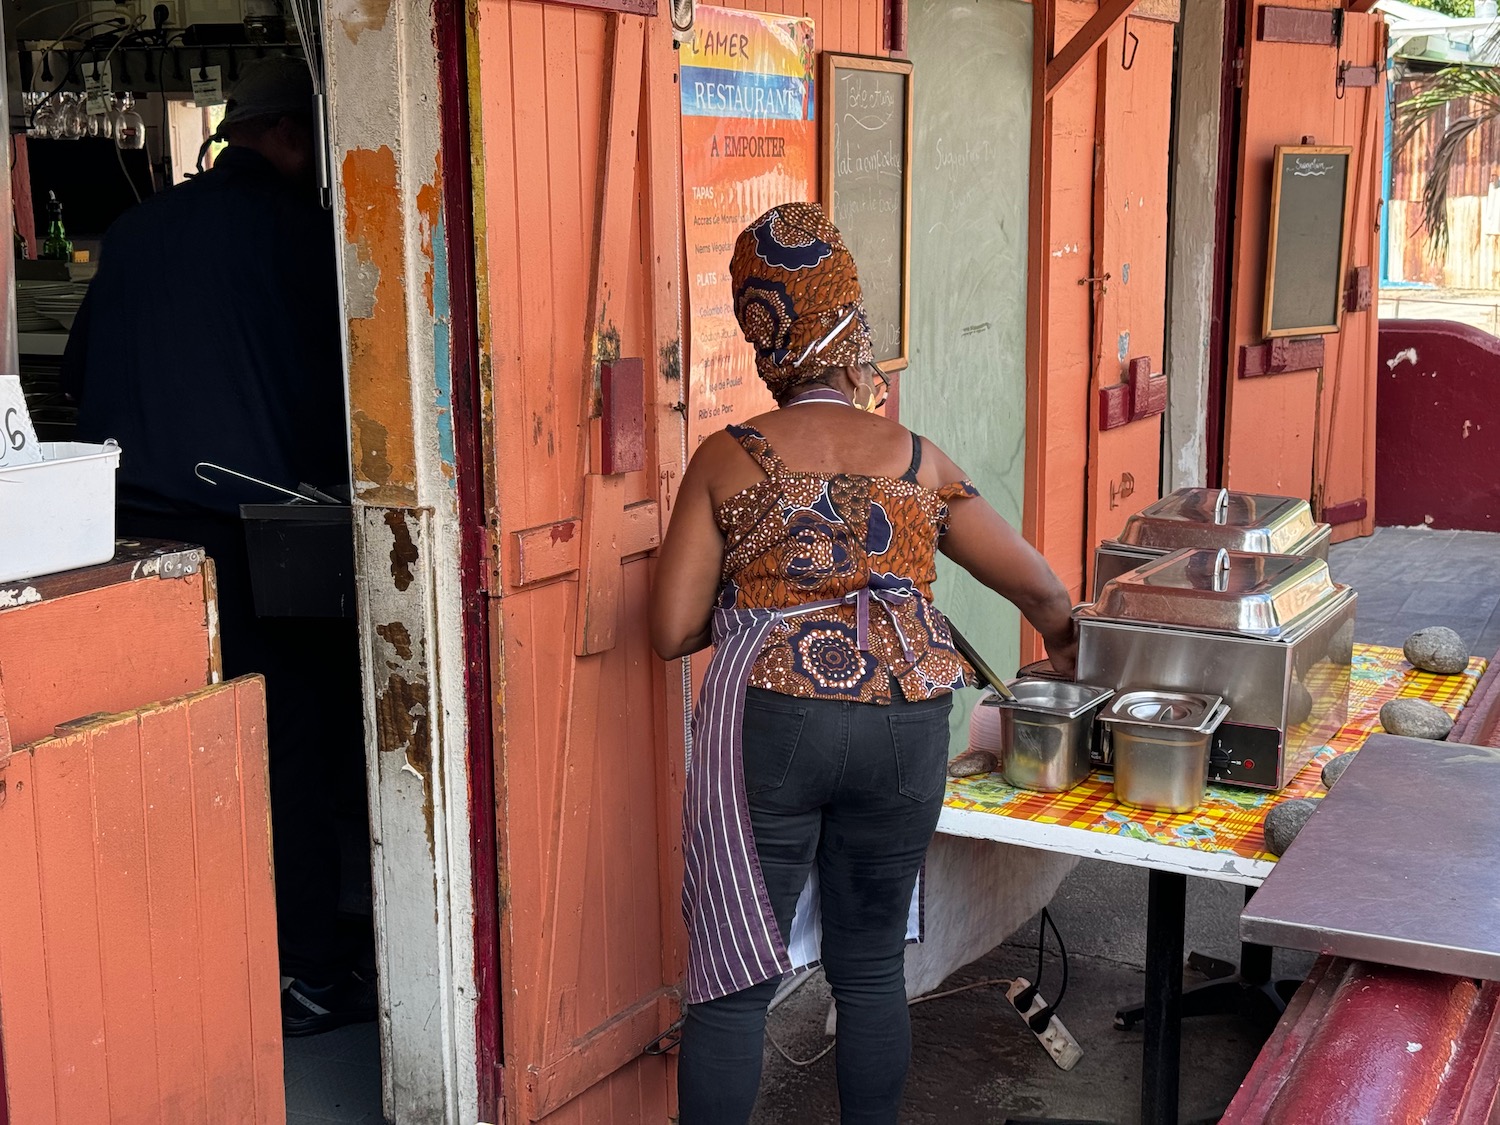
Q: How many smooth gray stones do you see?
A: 5